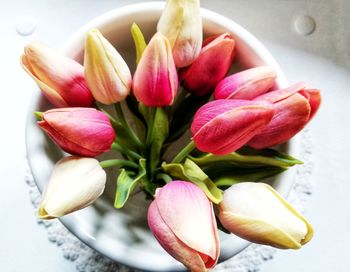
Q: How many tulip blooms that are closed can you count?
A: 12